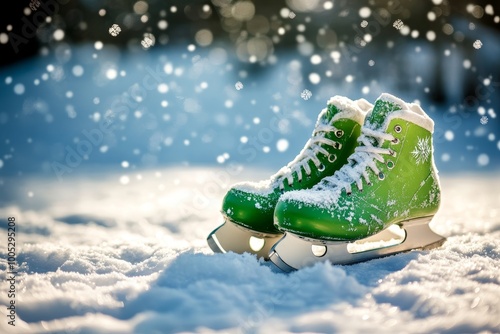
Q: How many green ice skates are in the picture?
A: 2